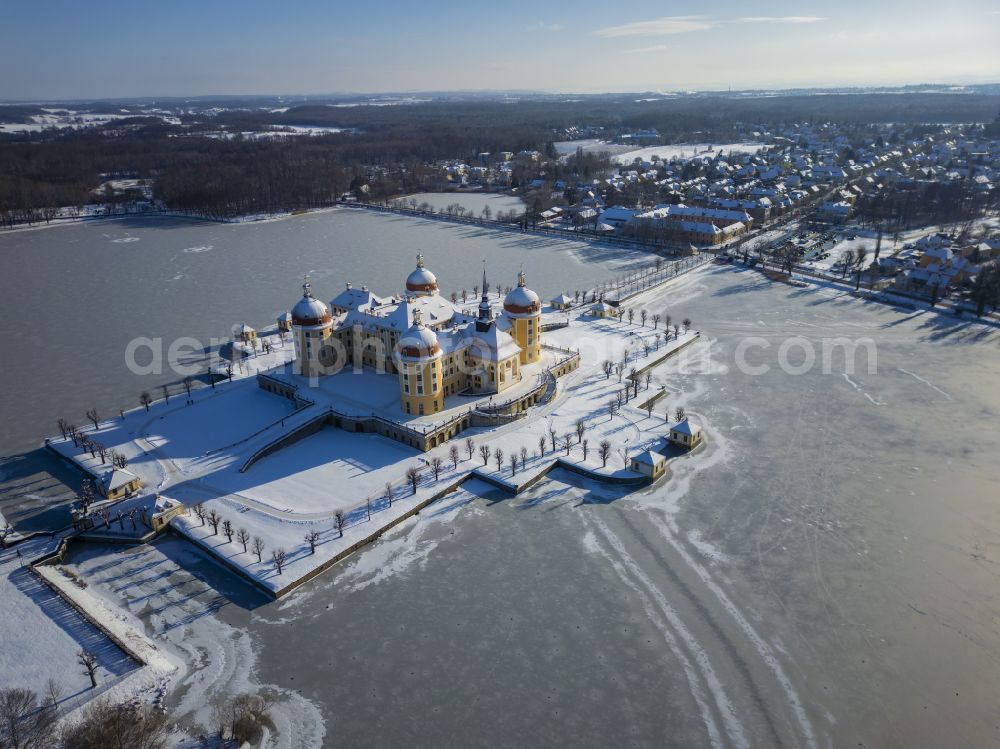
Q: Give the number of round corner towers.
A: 4